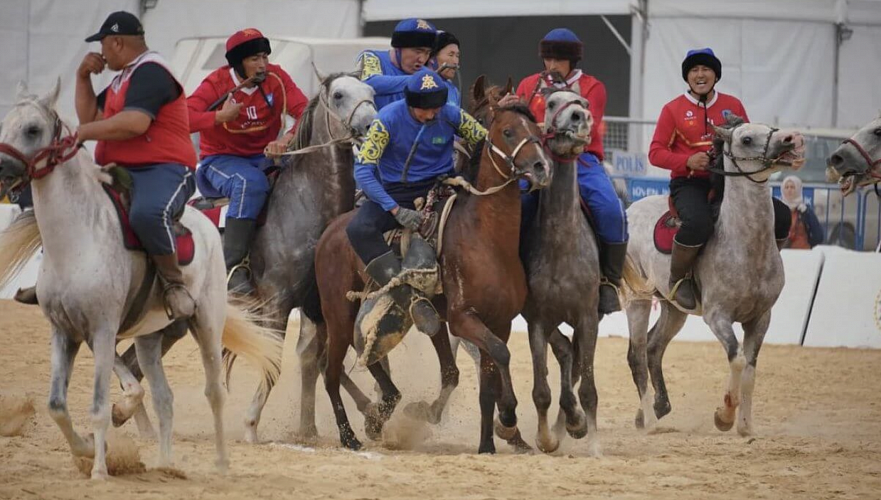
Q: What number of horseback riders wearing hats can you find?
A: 7